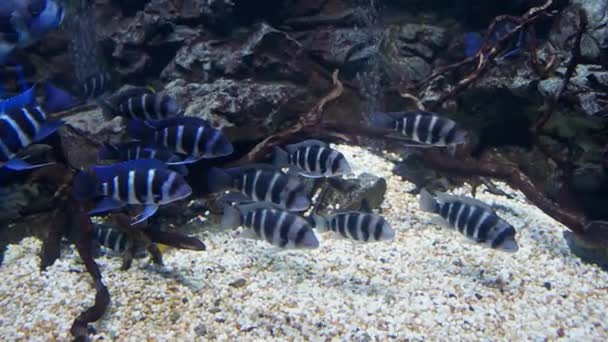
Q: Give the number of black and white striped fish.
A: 13